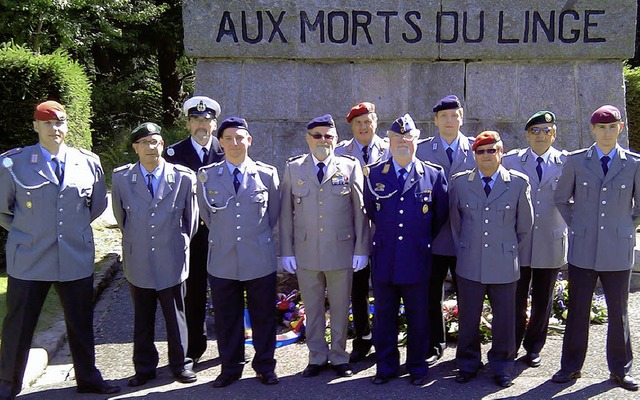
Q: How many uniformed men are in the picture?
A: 11